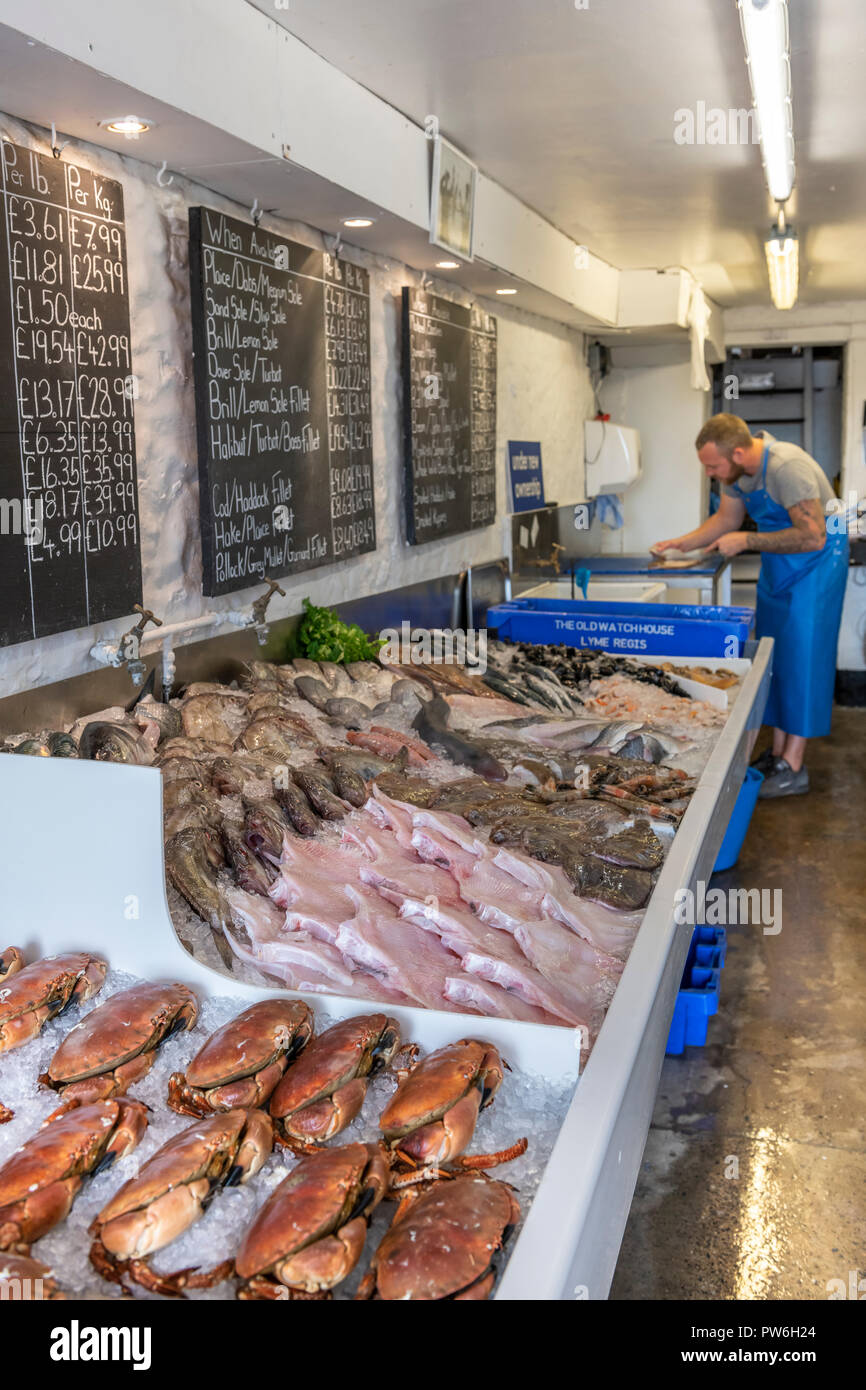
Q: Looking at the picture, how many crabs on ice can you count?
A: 11